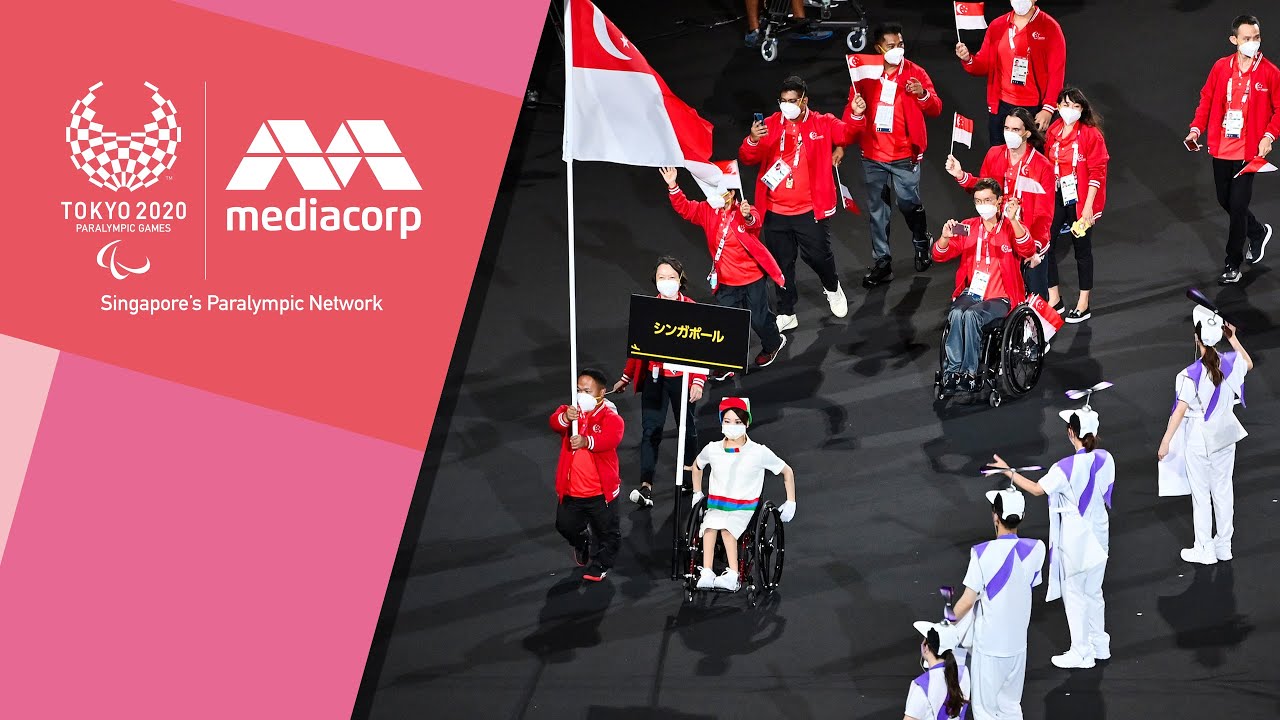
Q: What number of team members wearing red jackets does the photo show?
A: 10